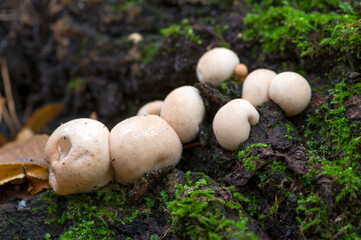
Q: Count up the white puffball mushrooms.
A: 8